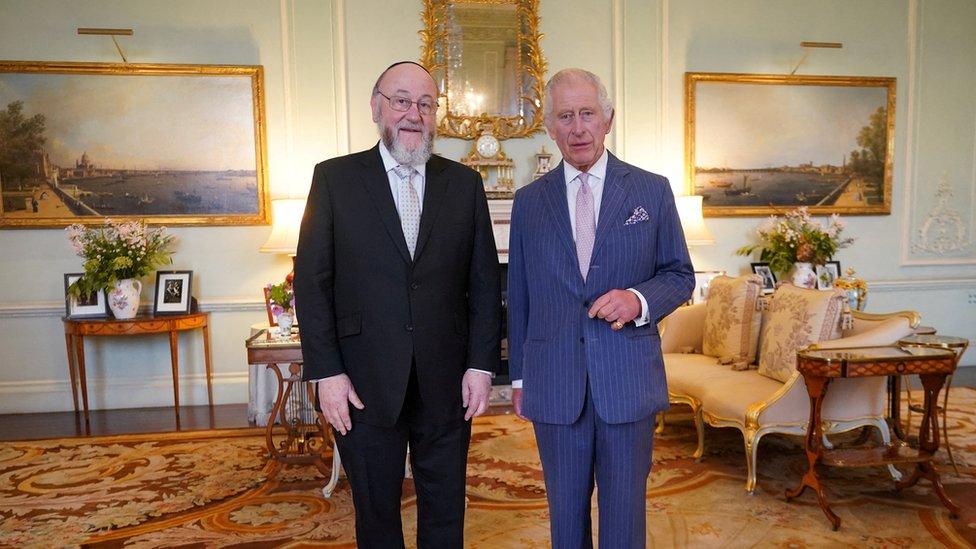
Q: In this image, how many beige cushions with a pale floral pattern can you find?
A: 2